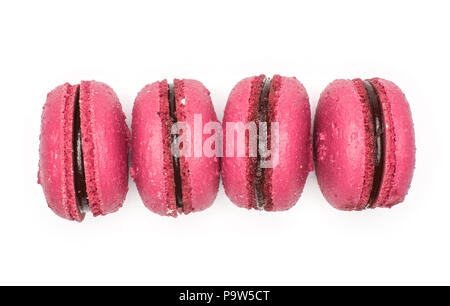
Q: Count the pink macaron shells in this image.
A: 8